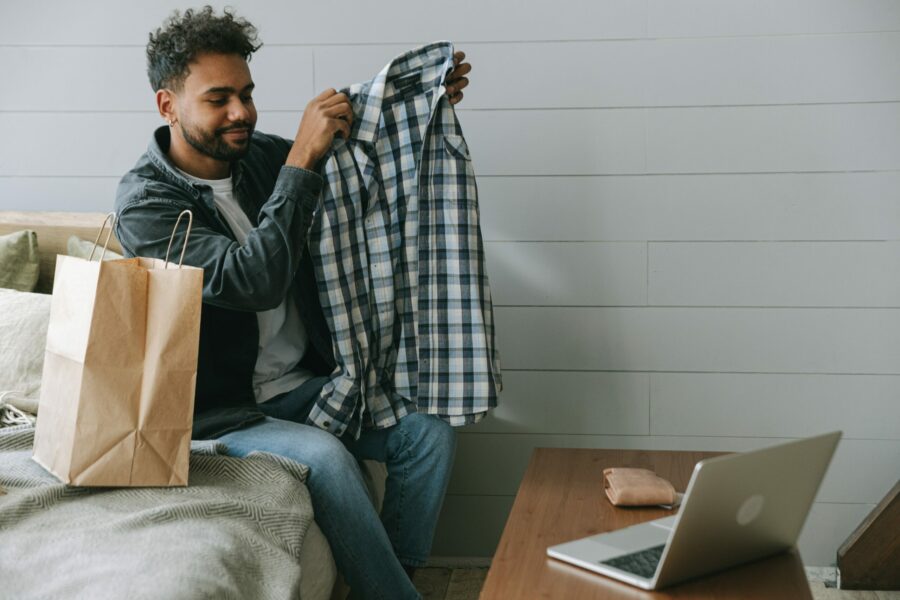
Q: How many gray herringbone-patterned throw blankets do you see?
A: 1